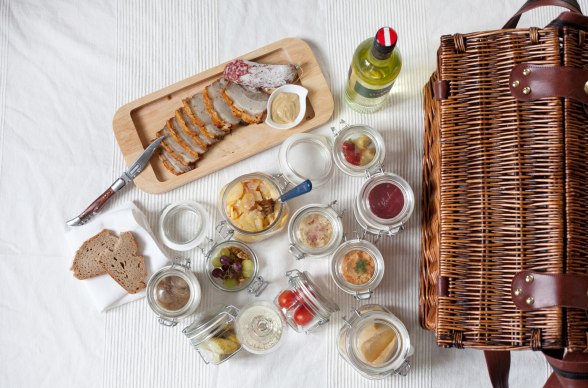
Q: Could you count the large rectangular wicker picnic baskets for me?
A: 1